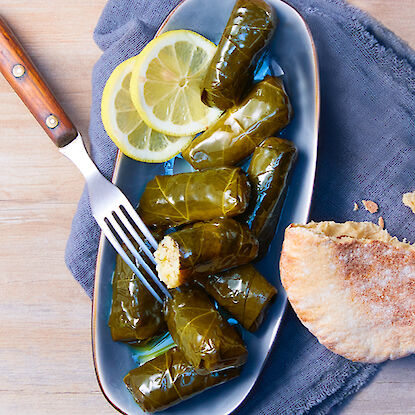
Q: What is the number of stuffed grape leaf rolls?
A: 9